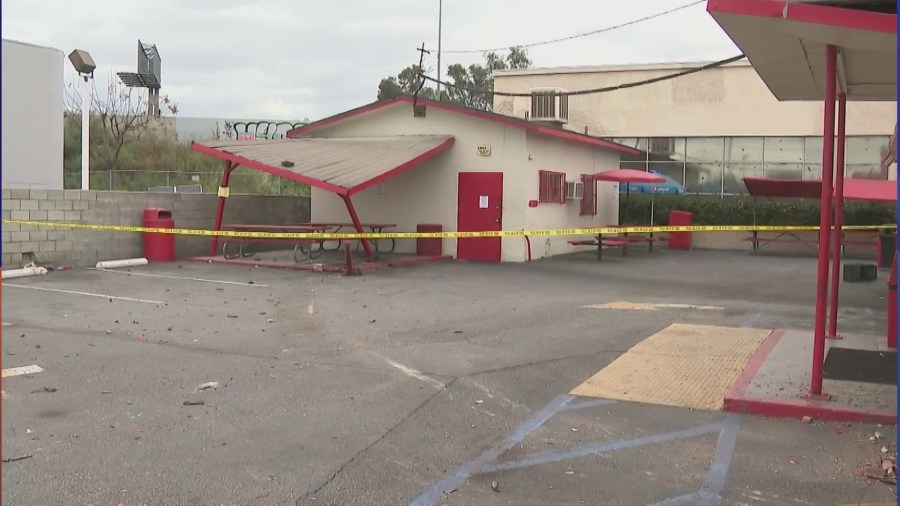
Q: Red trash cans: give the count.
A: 3